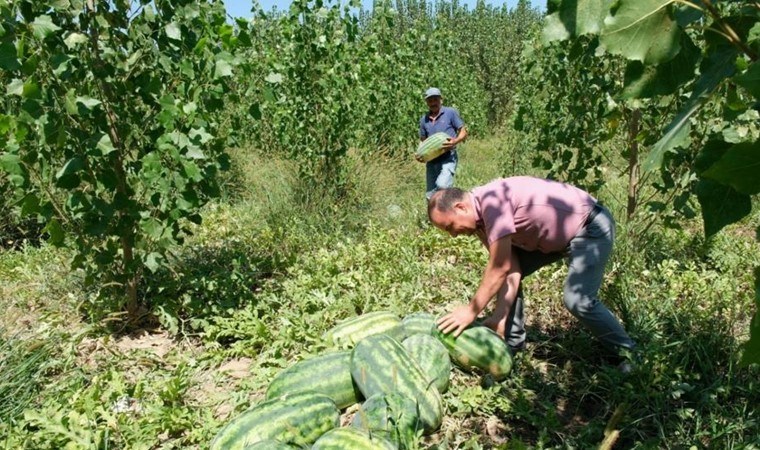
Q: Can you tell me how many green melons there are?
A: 11